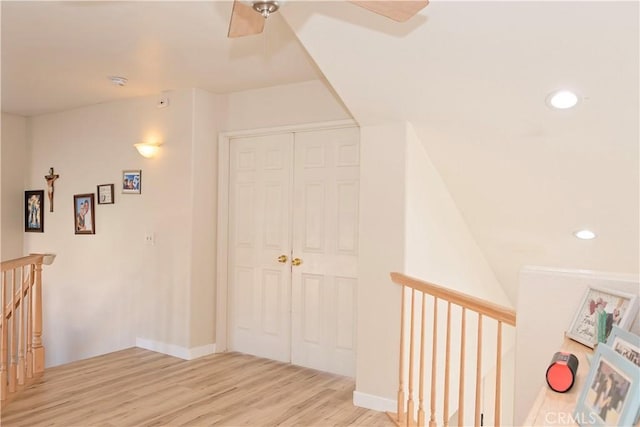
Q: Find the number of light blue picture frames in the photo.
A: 2